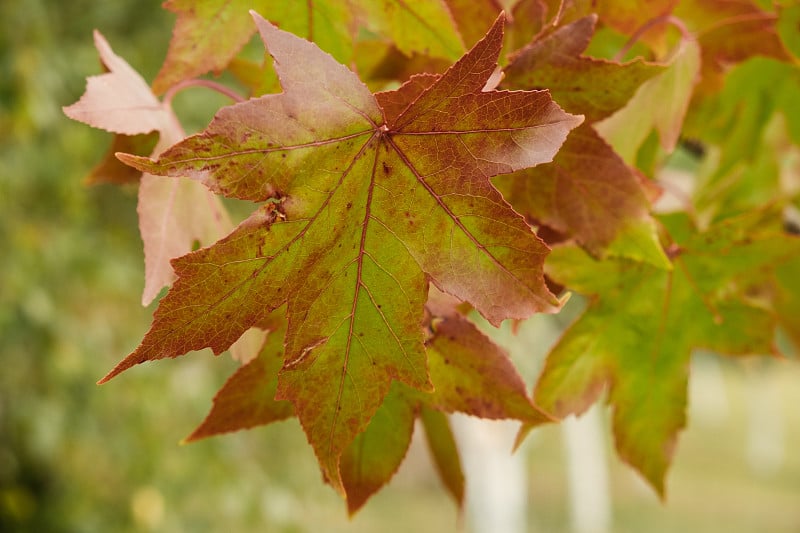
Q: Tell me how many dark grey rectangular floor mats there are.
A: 0